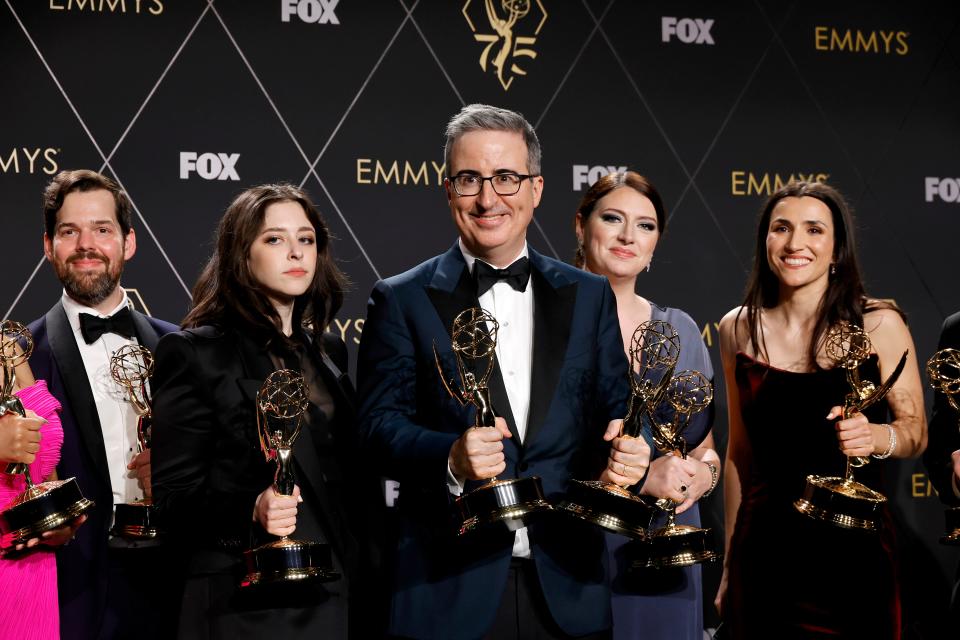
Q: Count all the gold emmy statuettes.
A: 8